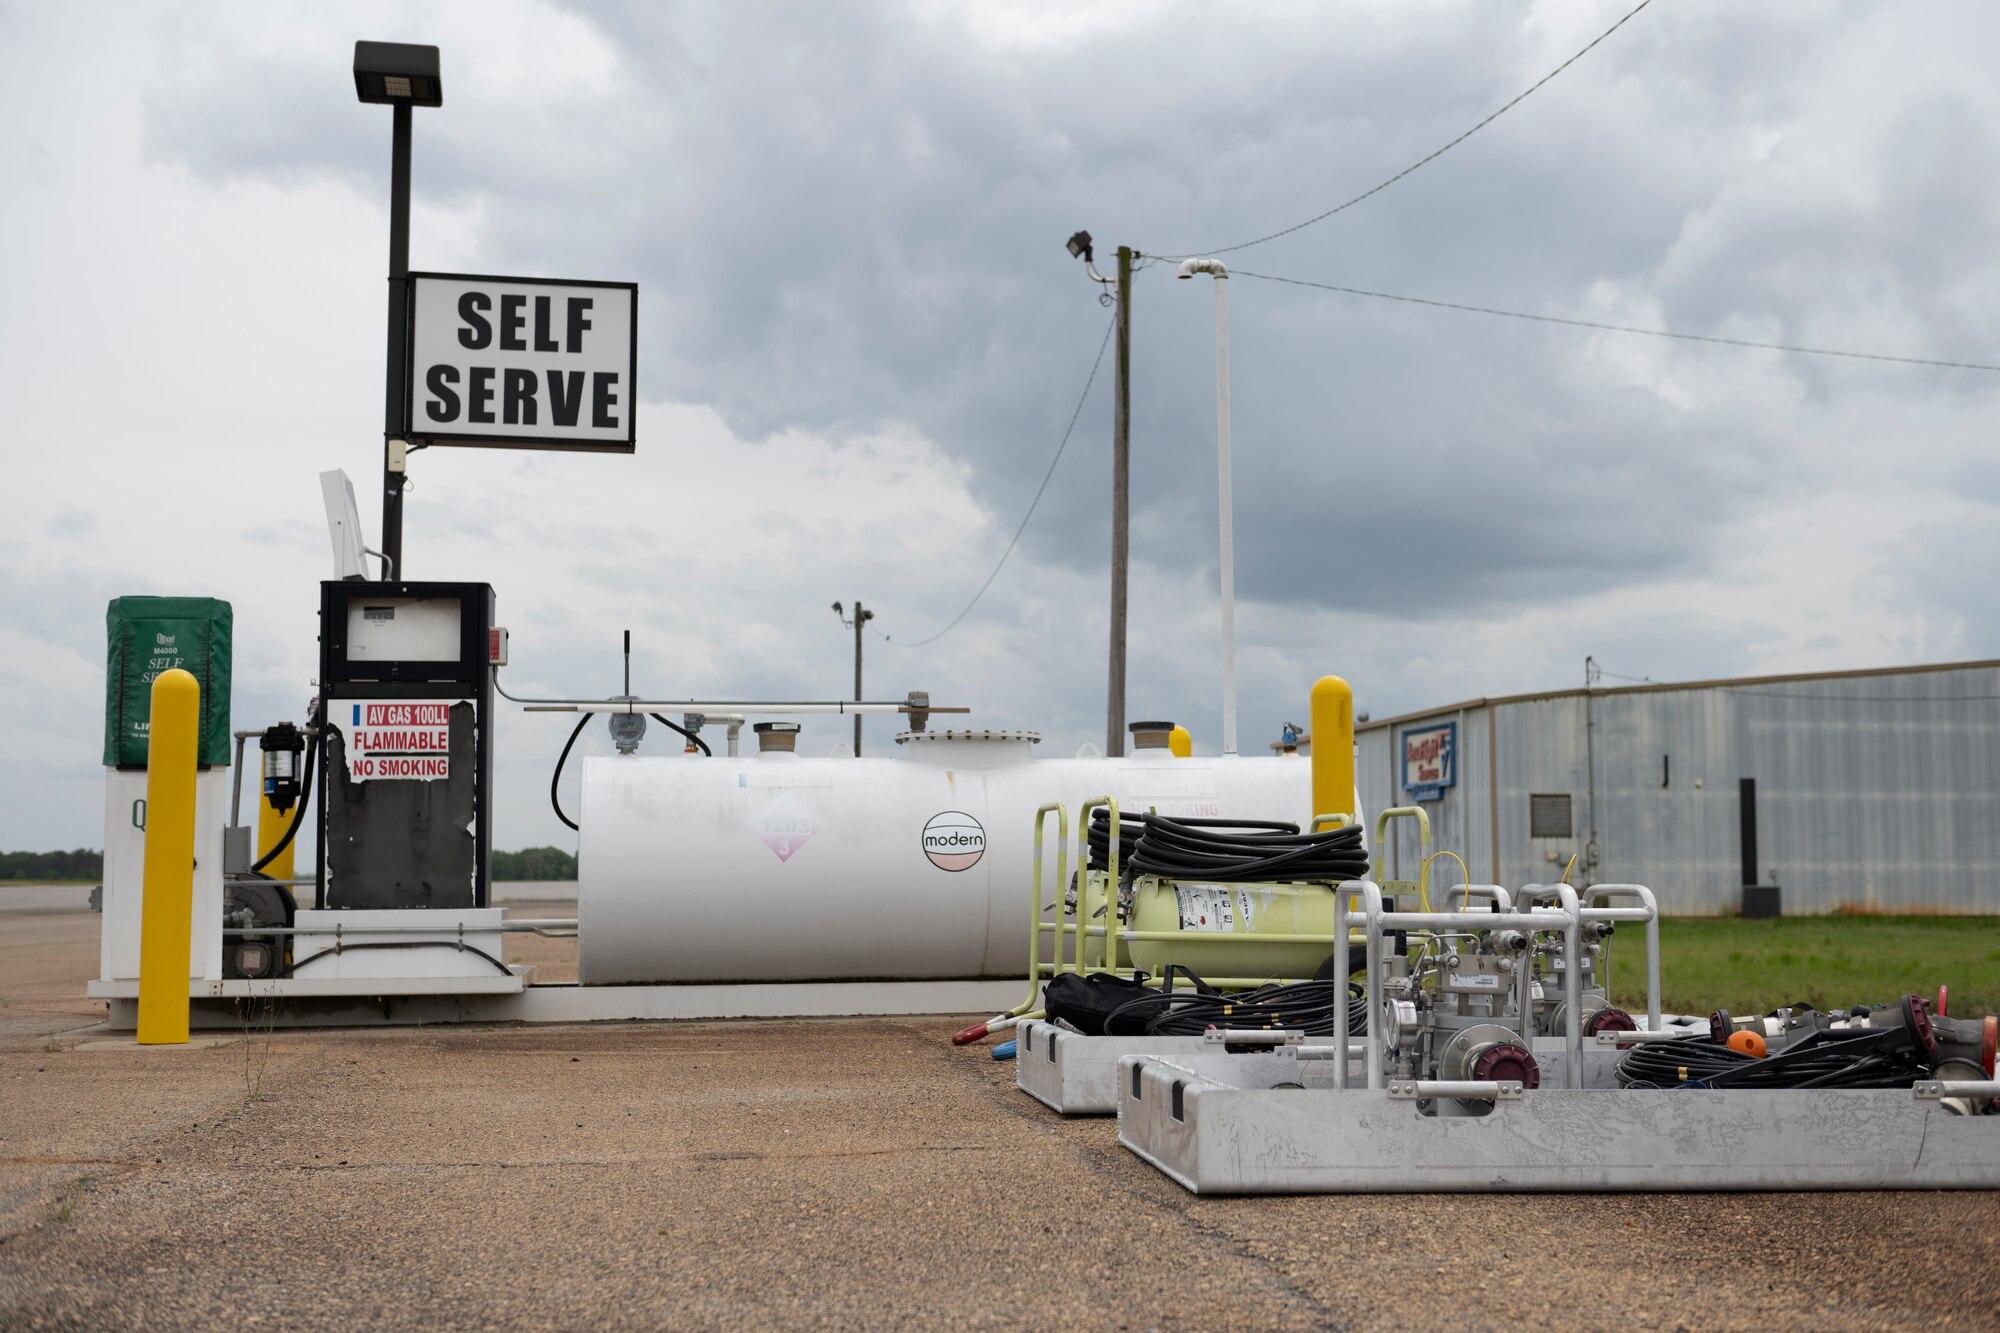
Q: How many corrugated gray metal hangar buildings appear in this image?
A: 1